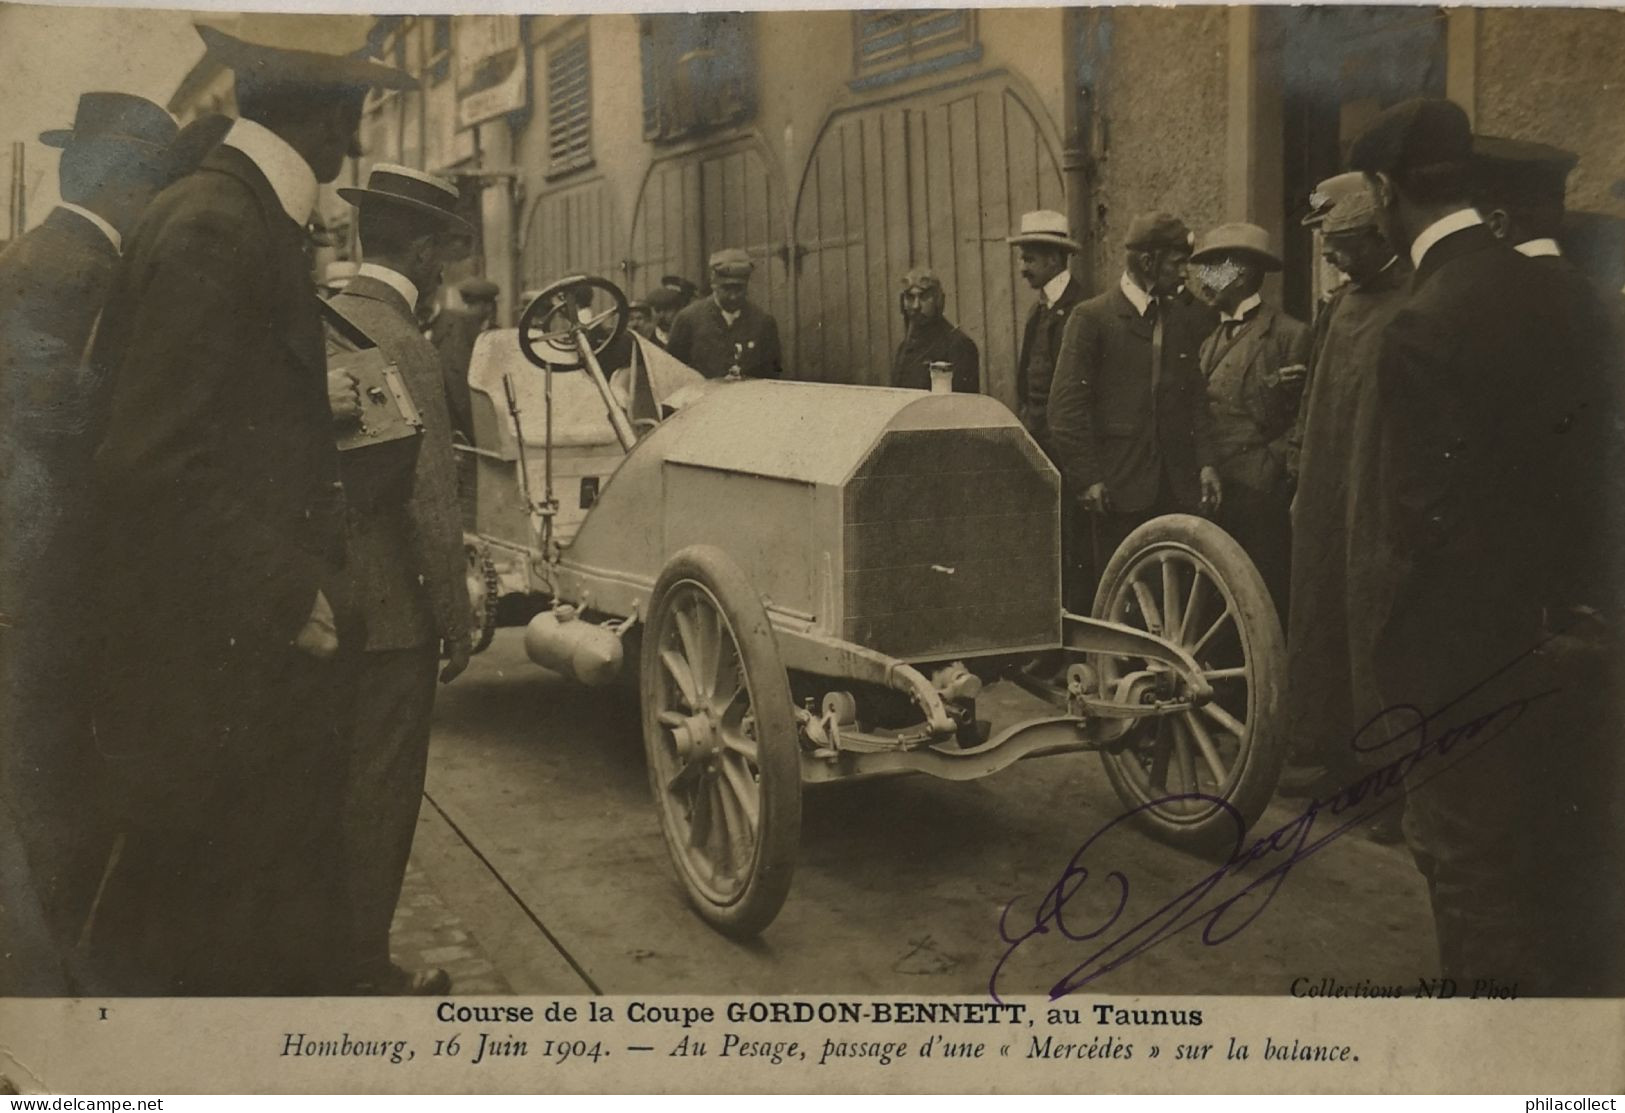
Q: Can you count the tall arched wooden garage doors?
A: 3